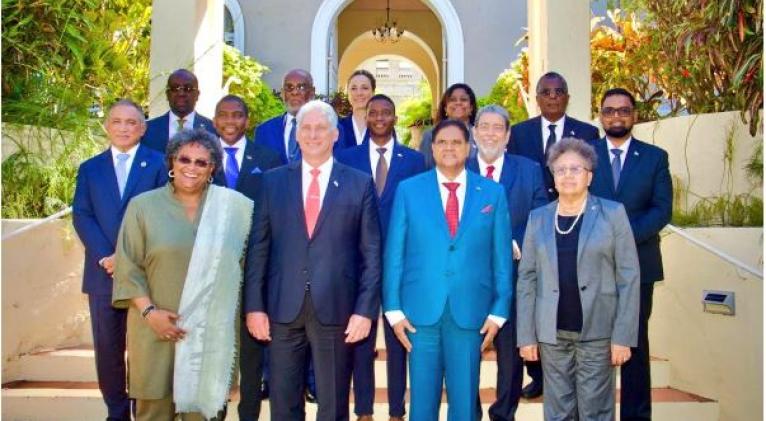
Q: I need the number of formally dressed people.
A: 14